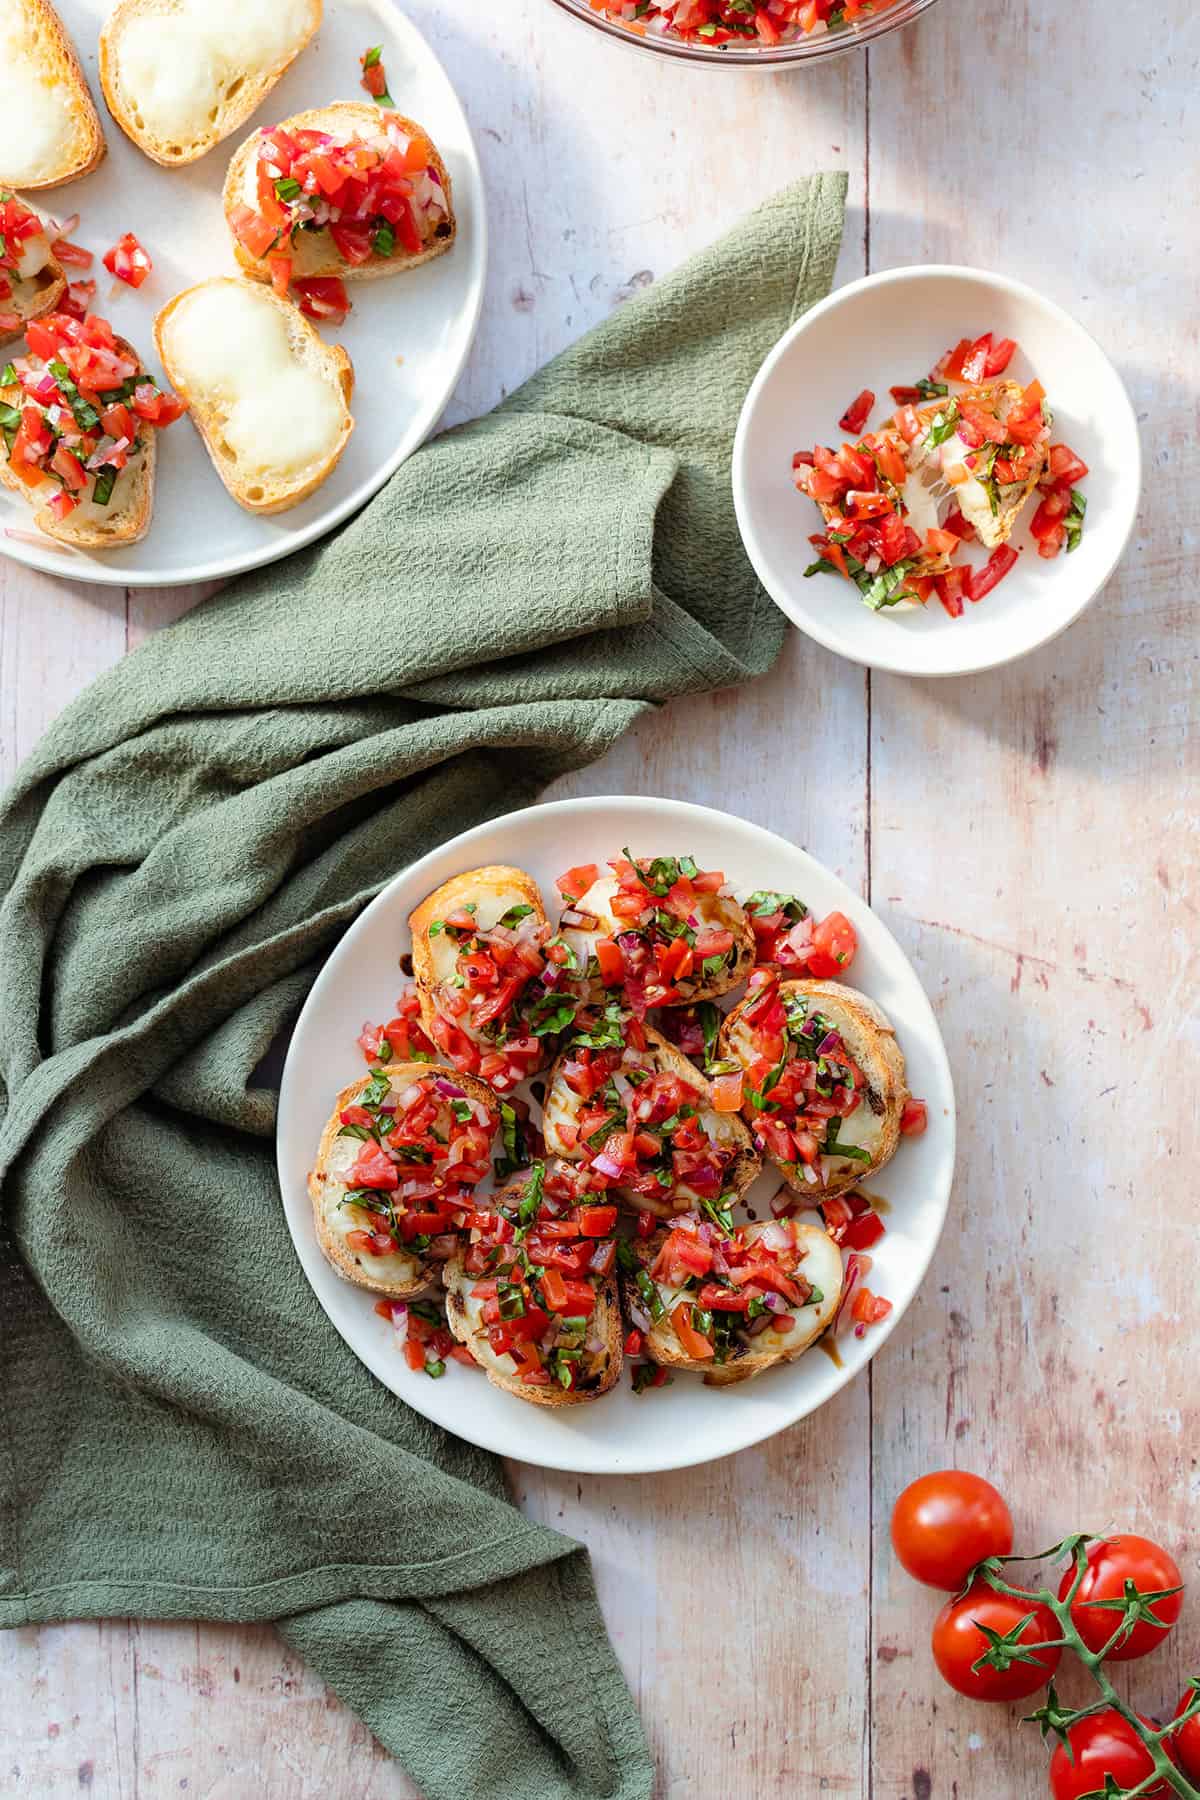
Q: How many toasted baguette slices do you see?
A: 14